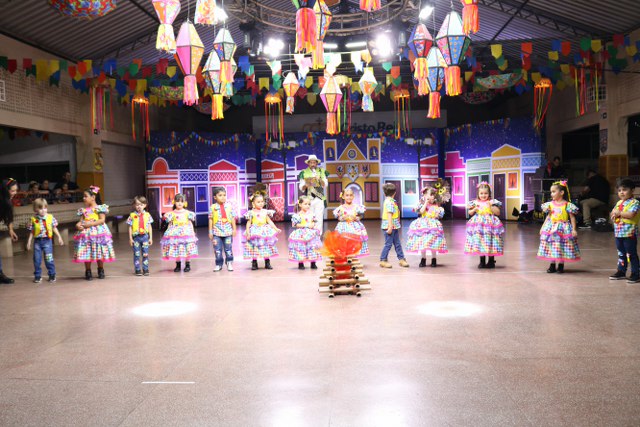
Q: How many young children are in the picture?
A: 13